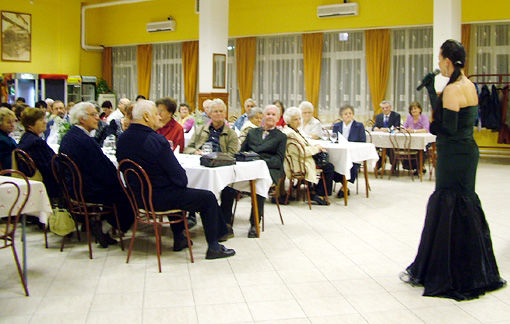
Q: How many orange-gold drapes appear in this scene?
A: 7